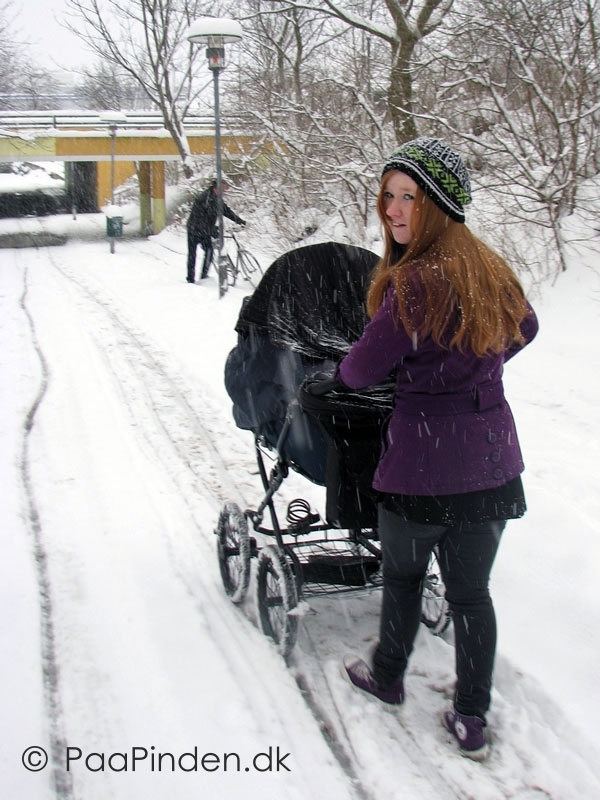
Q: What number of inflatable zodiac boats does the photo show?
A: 0